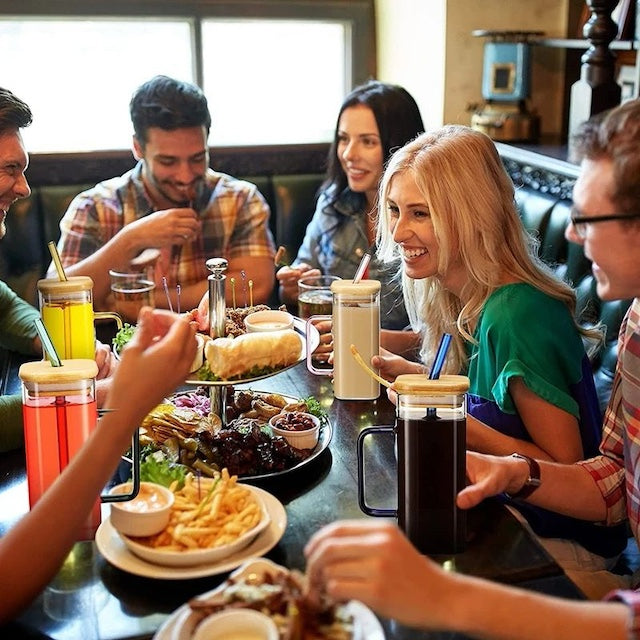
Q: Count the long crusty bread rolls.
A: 1